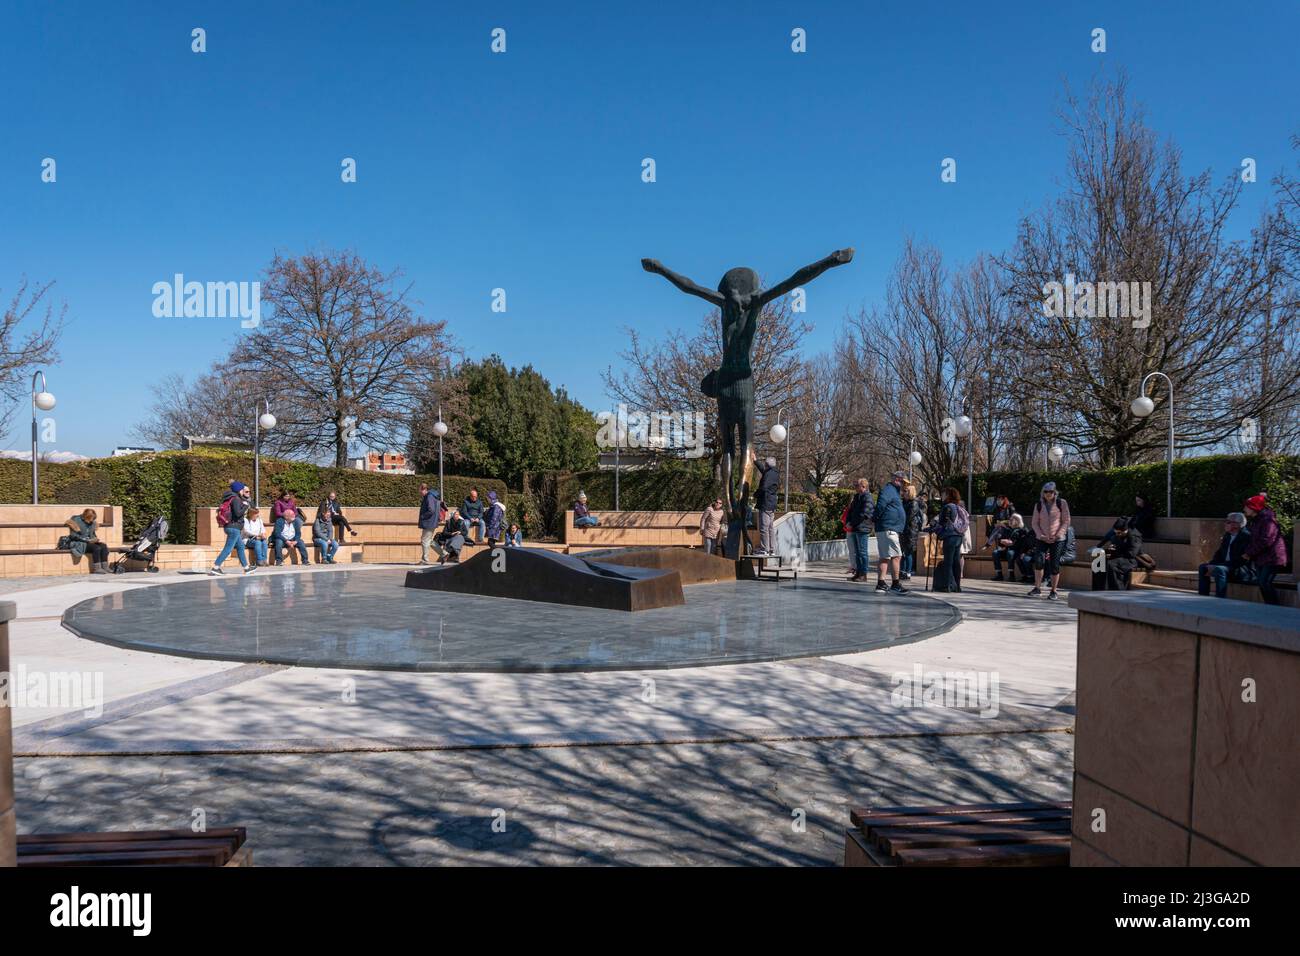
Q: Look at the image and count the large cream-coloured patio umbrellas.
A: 0